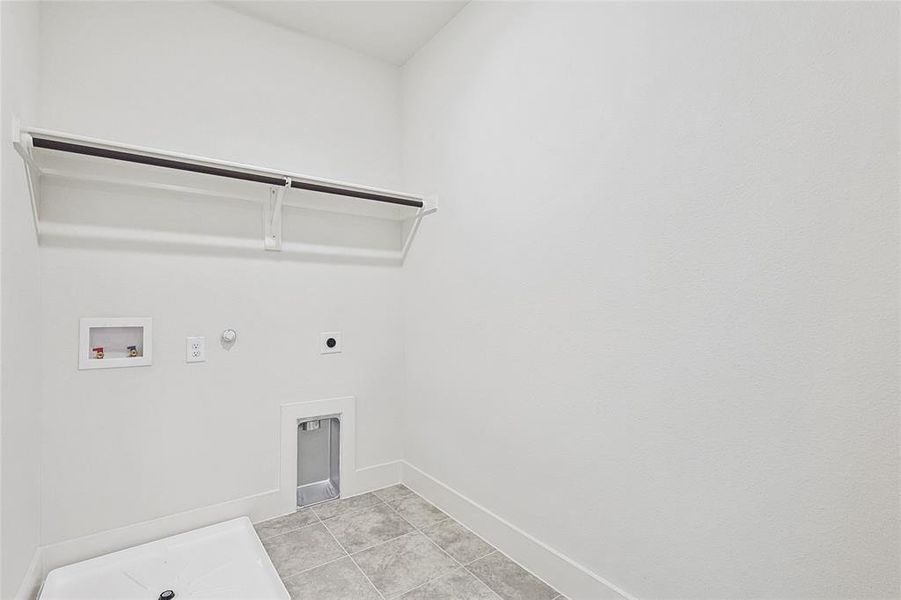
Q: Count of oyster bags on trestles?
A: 0